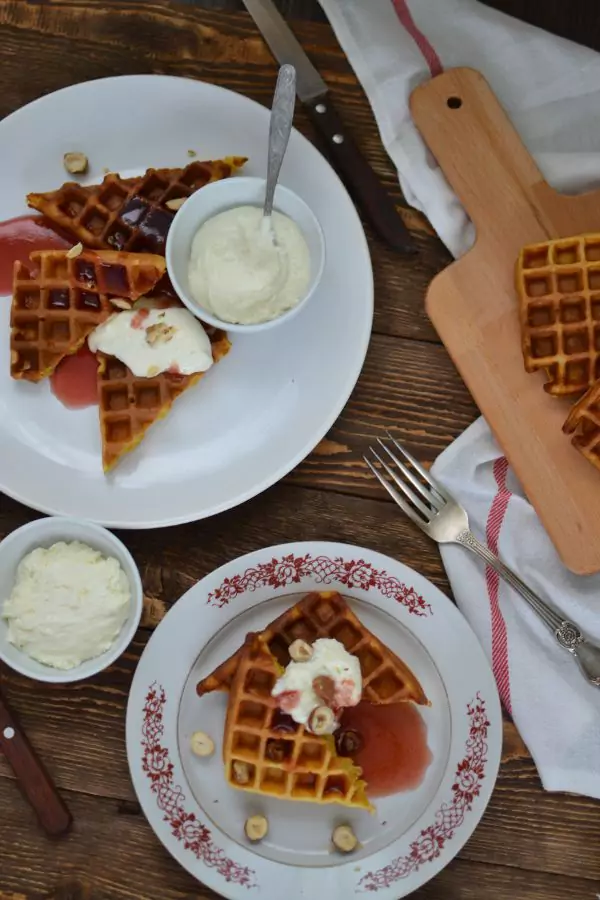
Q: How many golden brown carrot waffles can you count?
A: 7